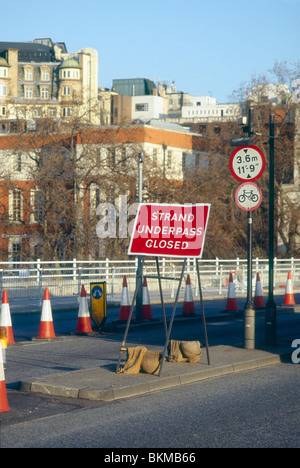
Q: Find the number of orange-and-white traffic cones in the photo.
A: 10